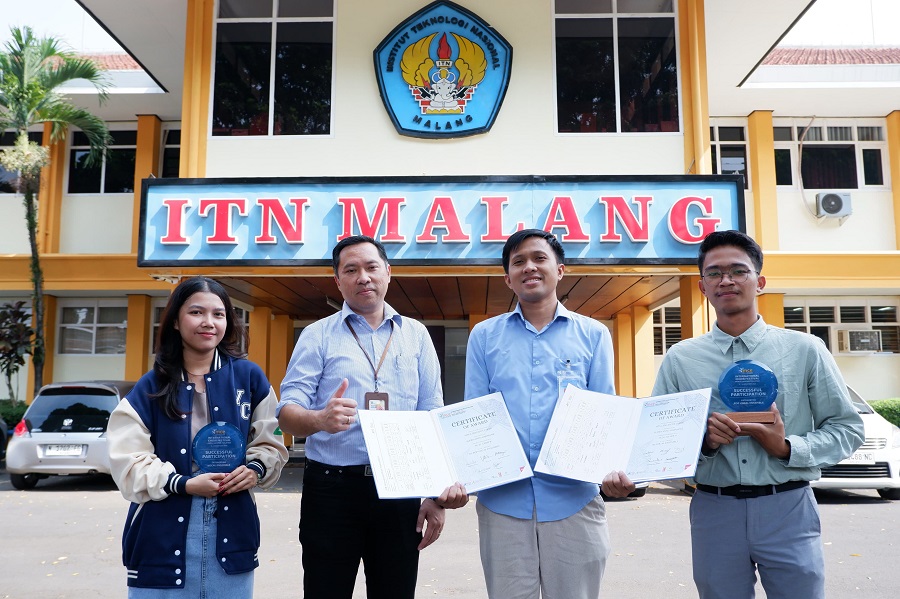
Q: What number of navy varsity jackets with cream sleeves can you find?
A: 1